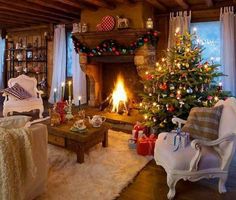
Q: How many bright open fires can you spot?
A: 1